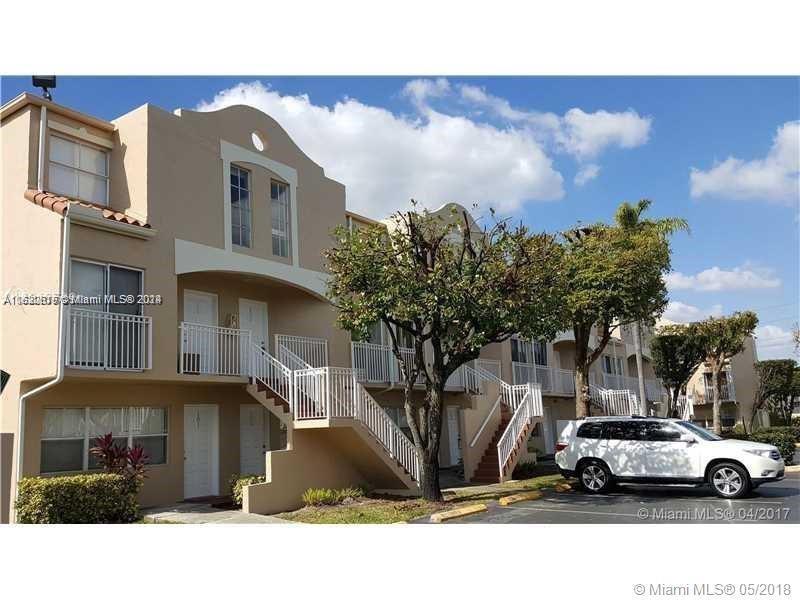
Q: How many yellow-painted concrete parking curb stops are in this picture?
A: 3